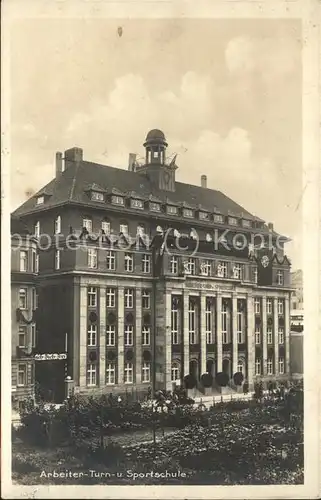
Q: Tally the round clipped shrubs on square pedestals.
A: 4